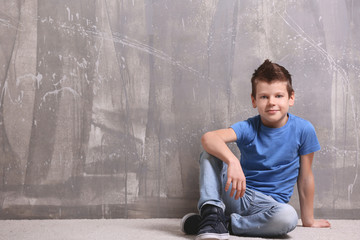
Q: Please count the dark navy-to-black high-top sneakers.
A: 2